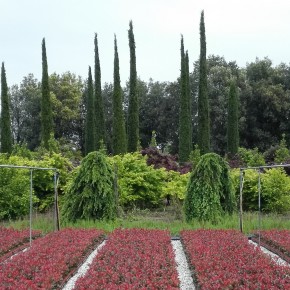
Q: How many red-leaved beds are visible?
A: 5